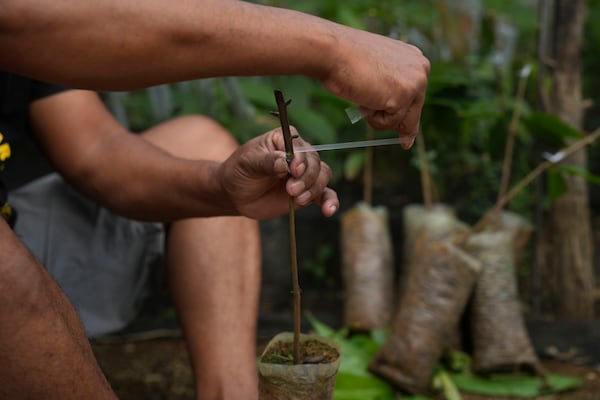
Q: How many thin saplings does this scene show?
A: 5